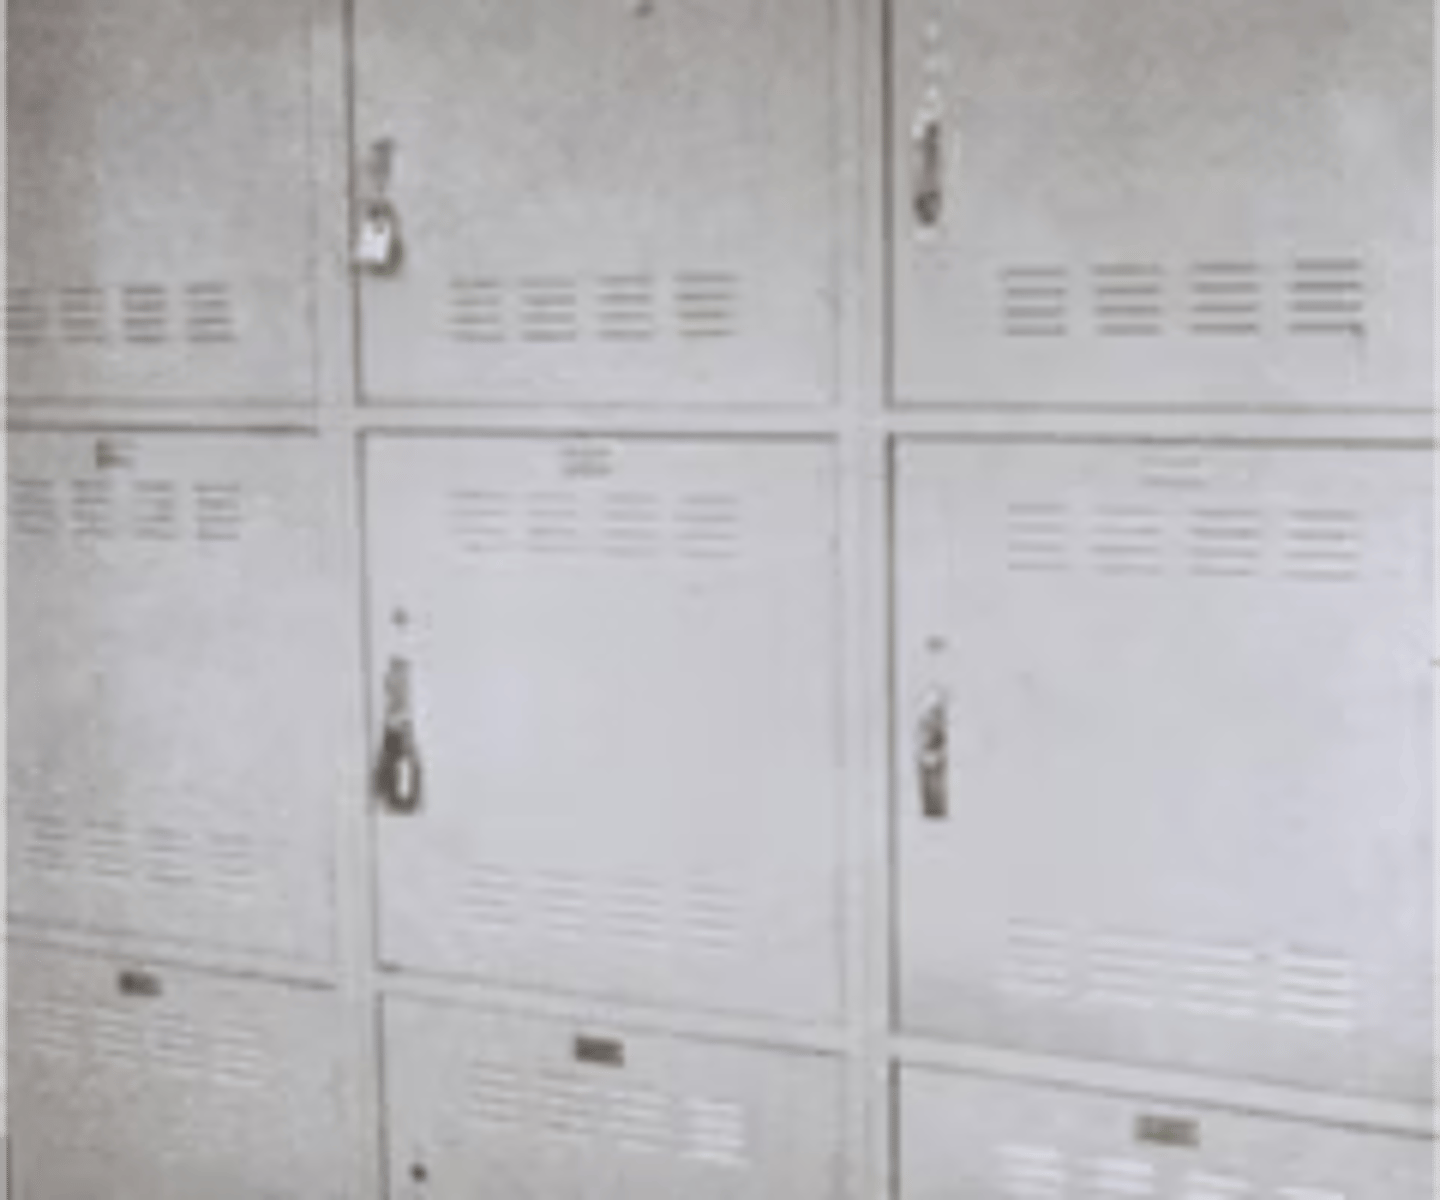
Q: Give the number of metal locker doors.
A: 9